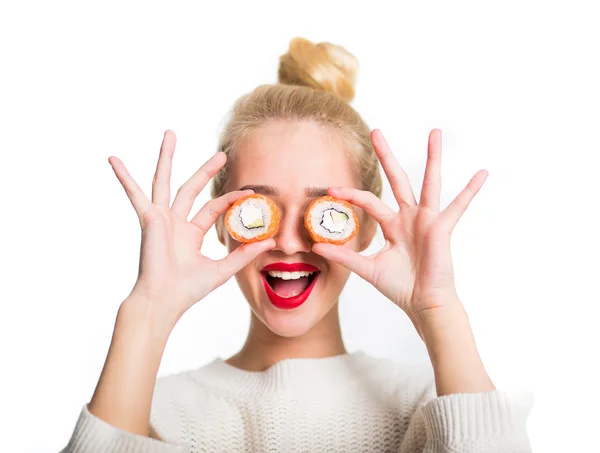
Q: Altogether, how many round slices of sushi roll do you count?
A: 2